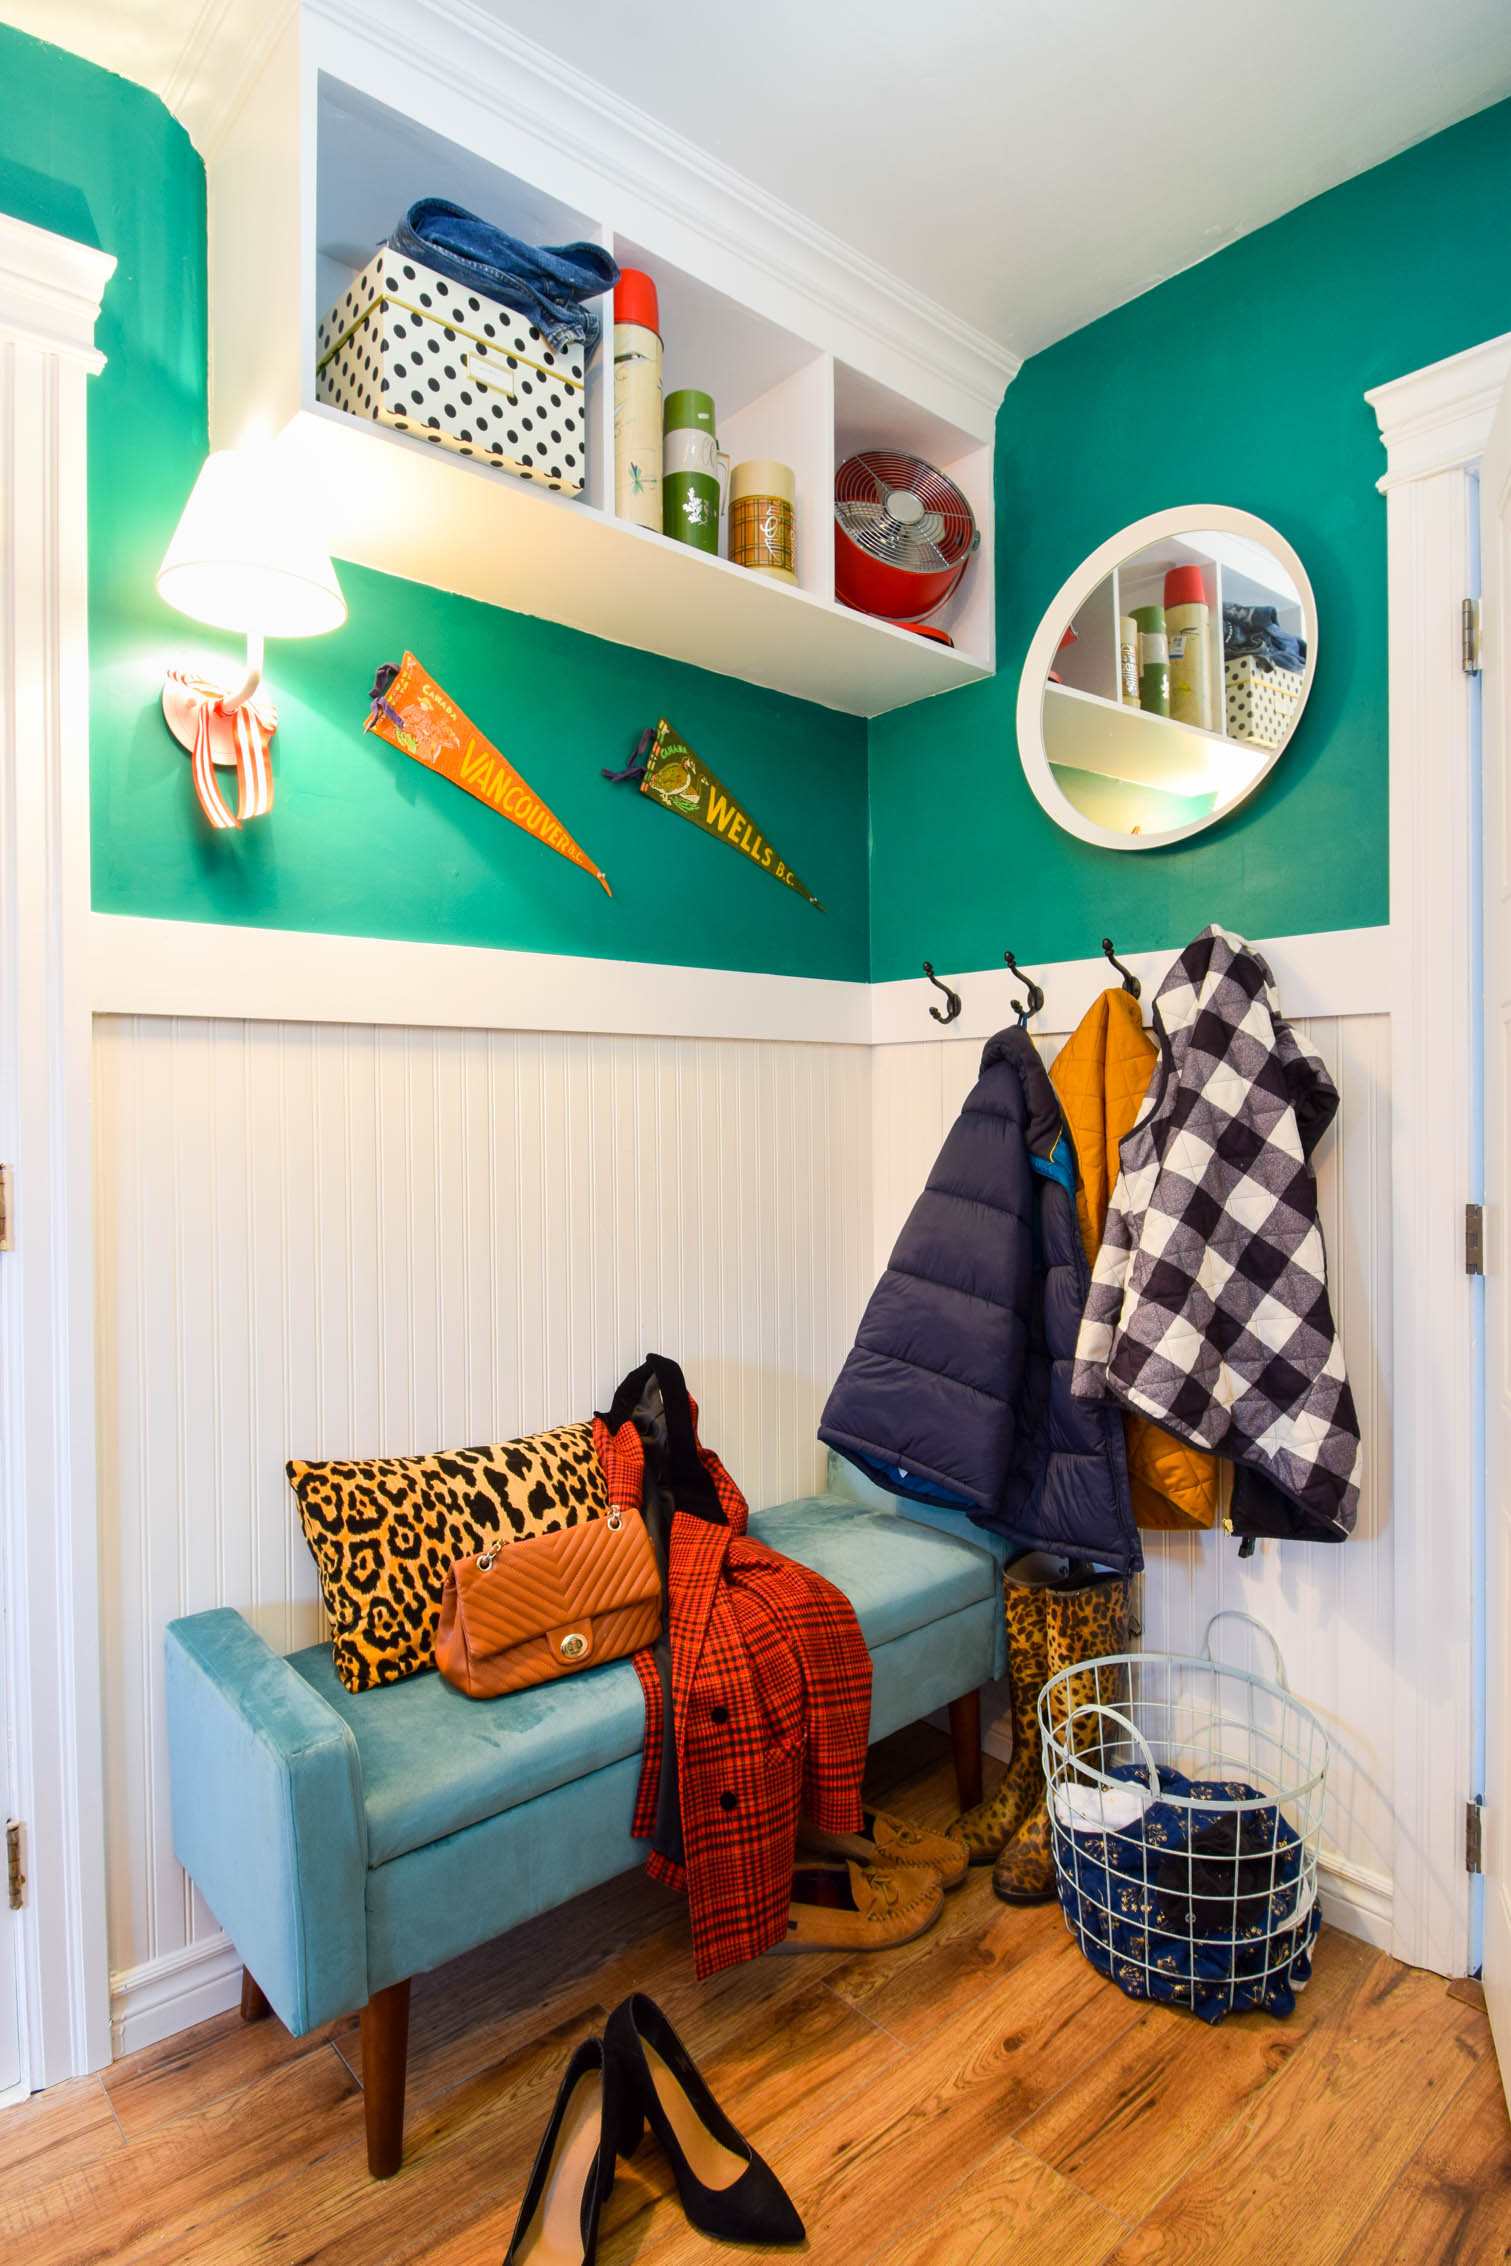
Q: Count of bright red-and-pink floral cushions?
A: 0